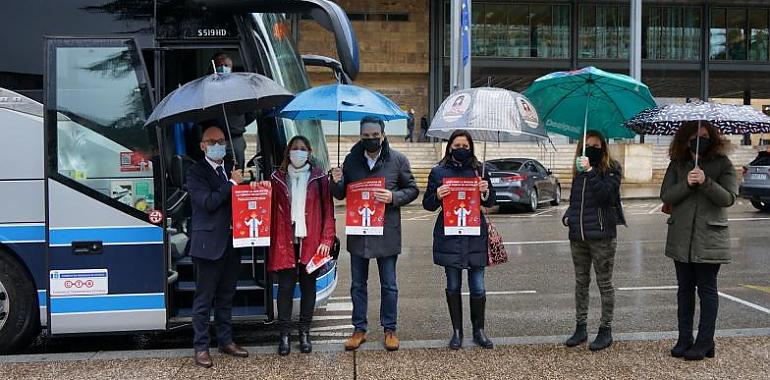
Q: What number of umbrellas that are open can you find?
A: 5